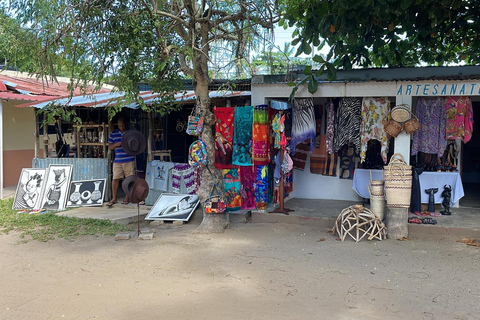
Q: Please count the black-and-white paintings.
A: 4